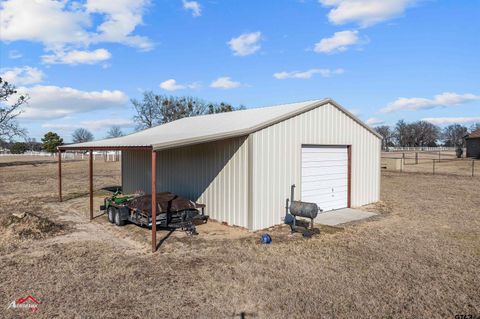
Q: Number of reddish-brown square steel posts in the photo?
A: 3